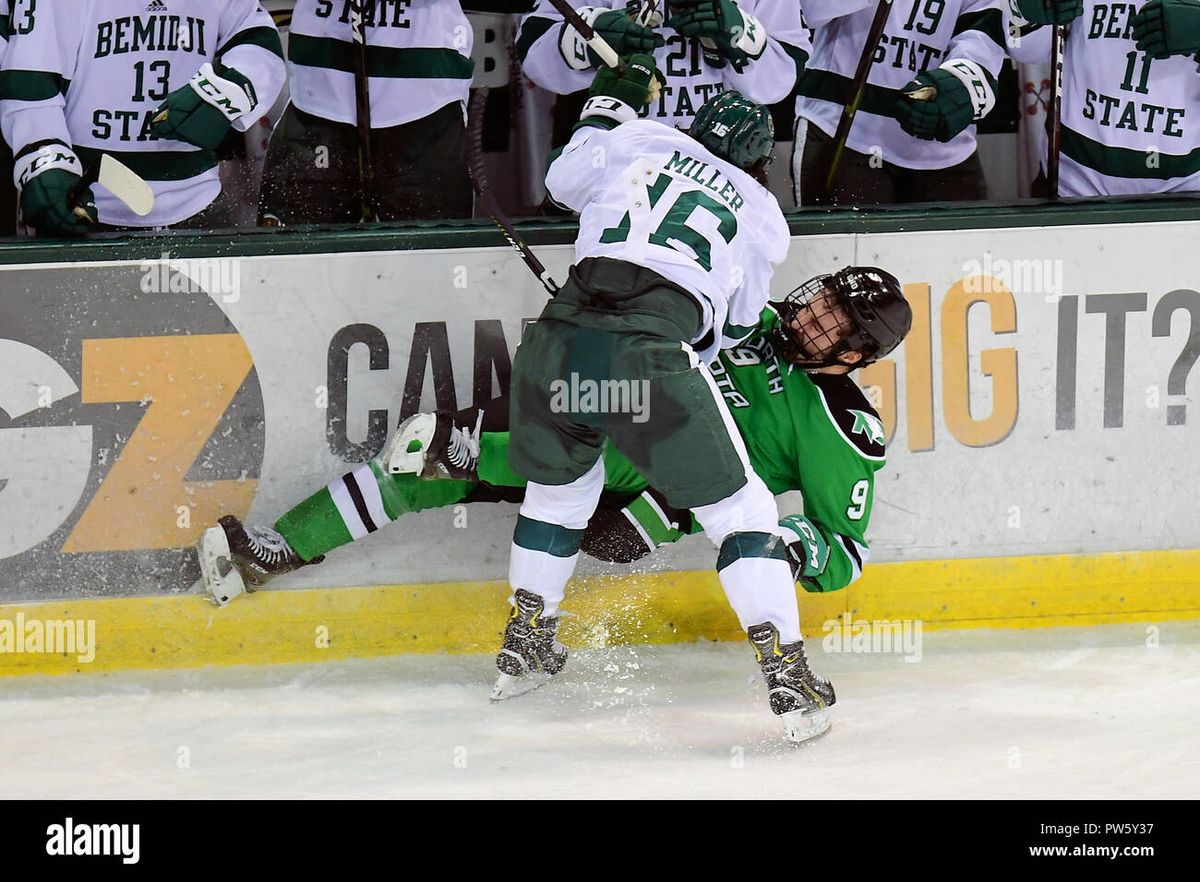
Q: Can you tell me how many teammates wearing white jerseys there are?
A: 6